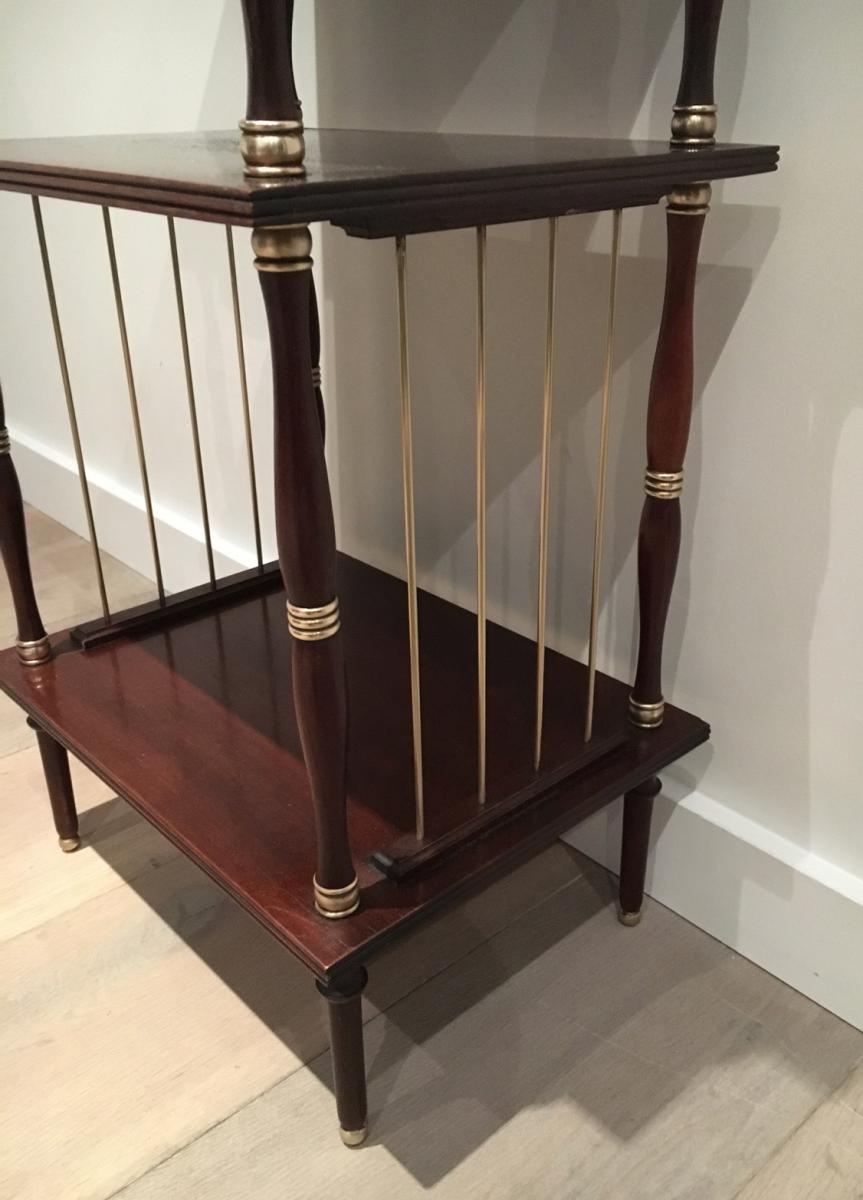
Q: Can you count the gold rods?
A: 8